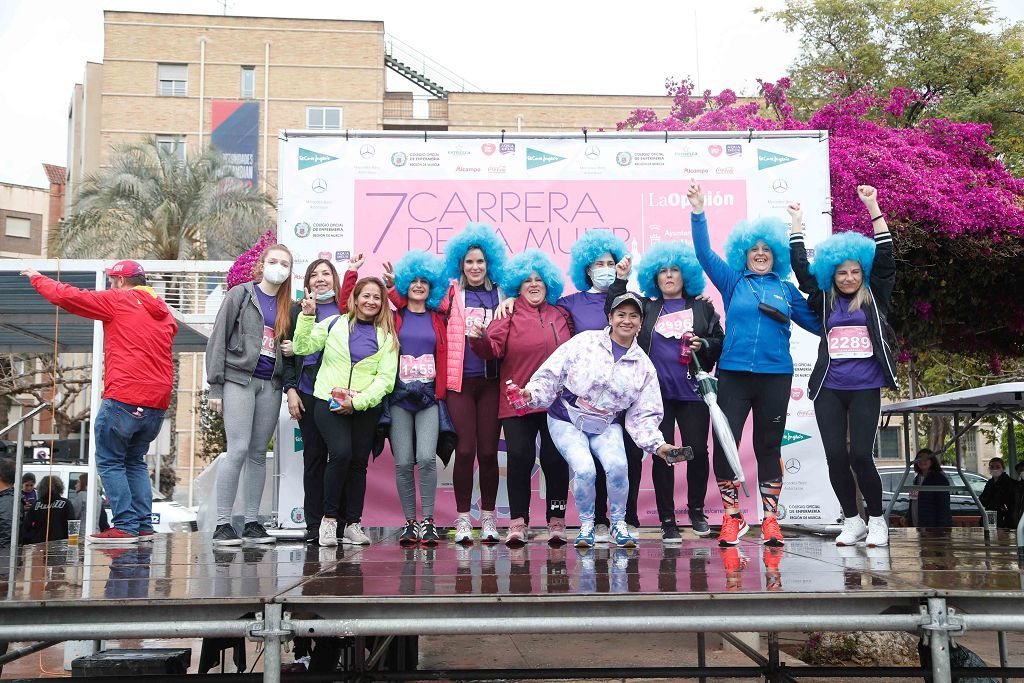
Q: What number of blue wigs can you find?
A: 7